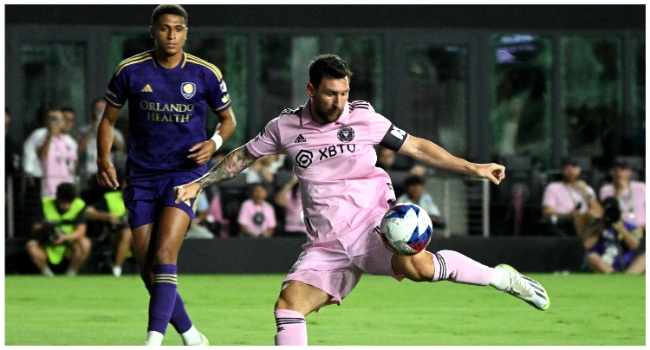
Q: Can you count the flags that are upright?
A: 0